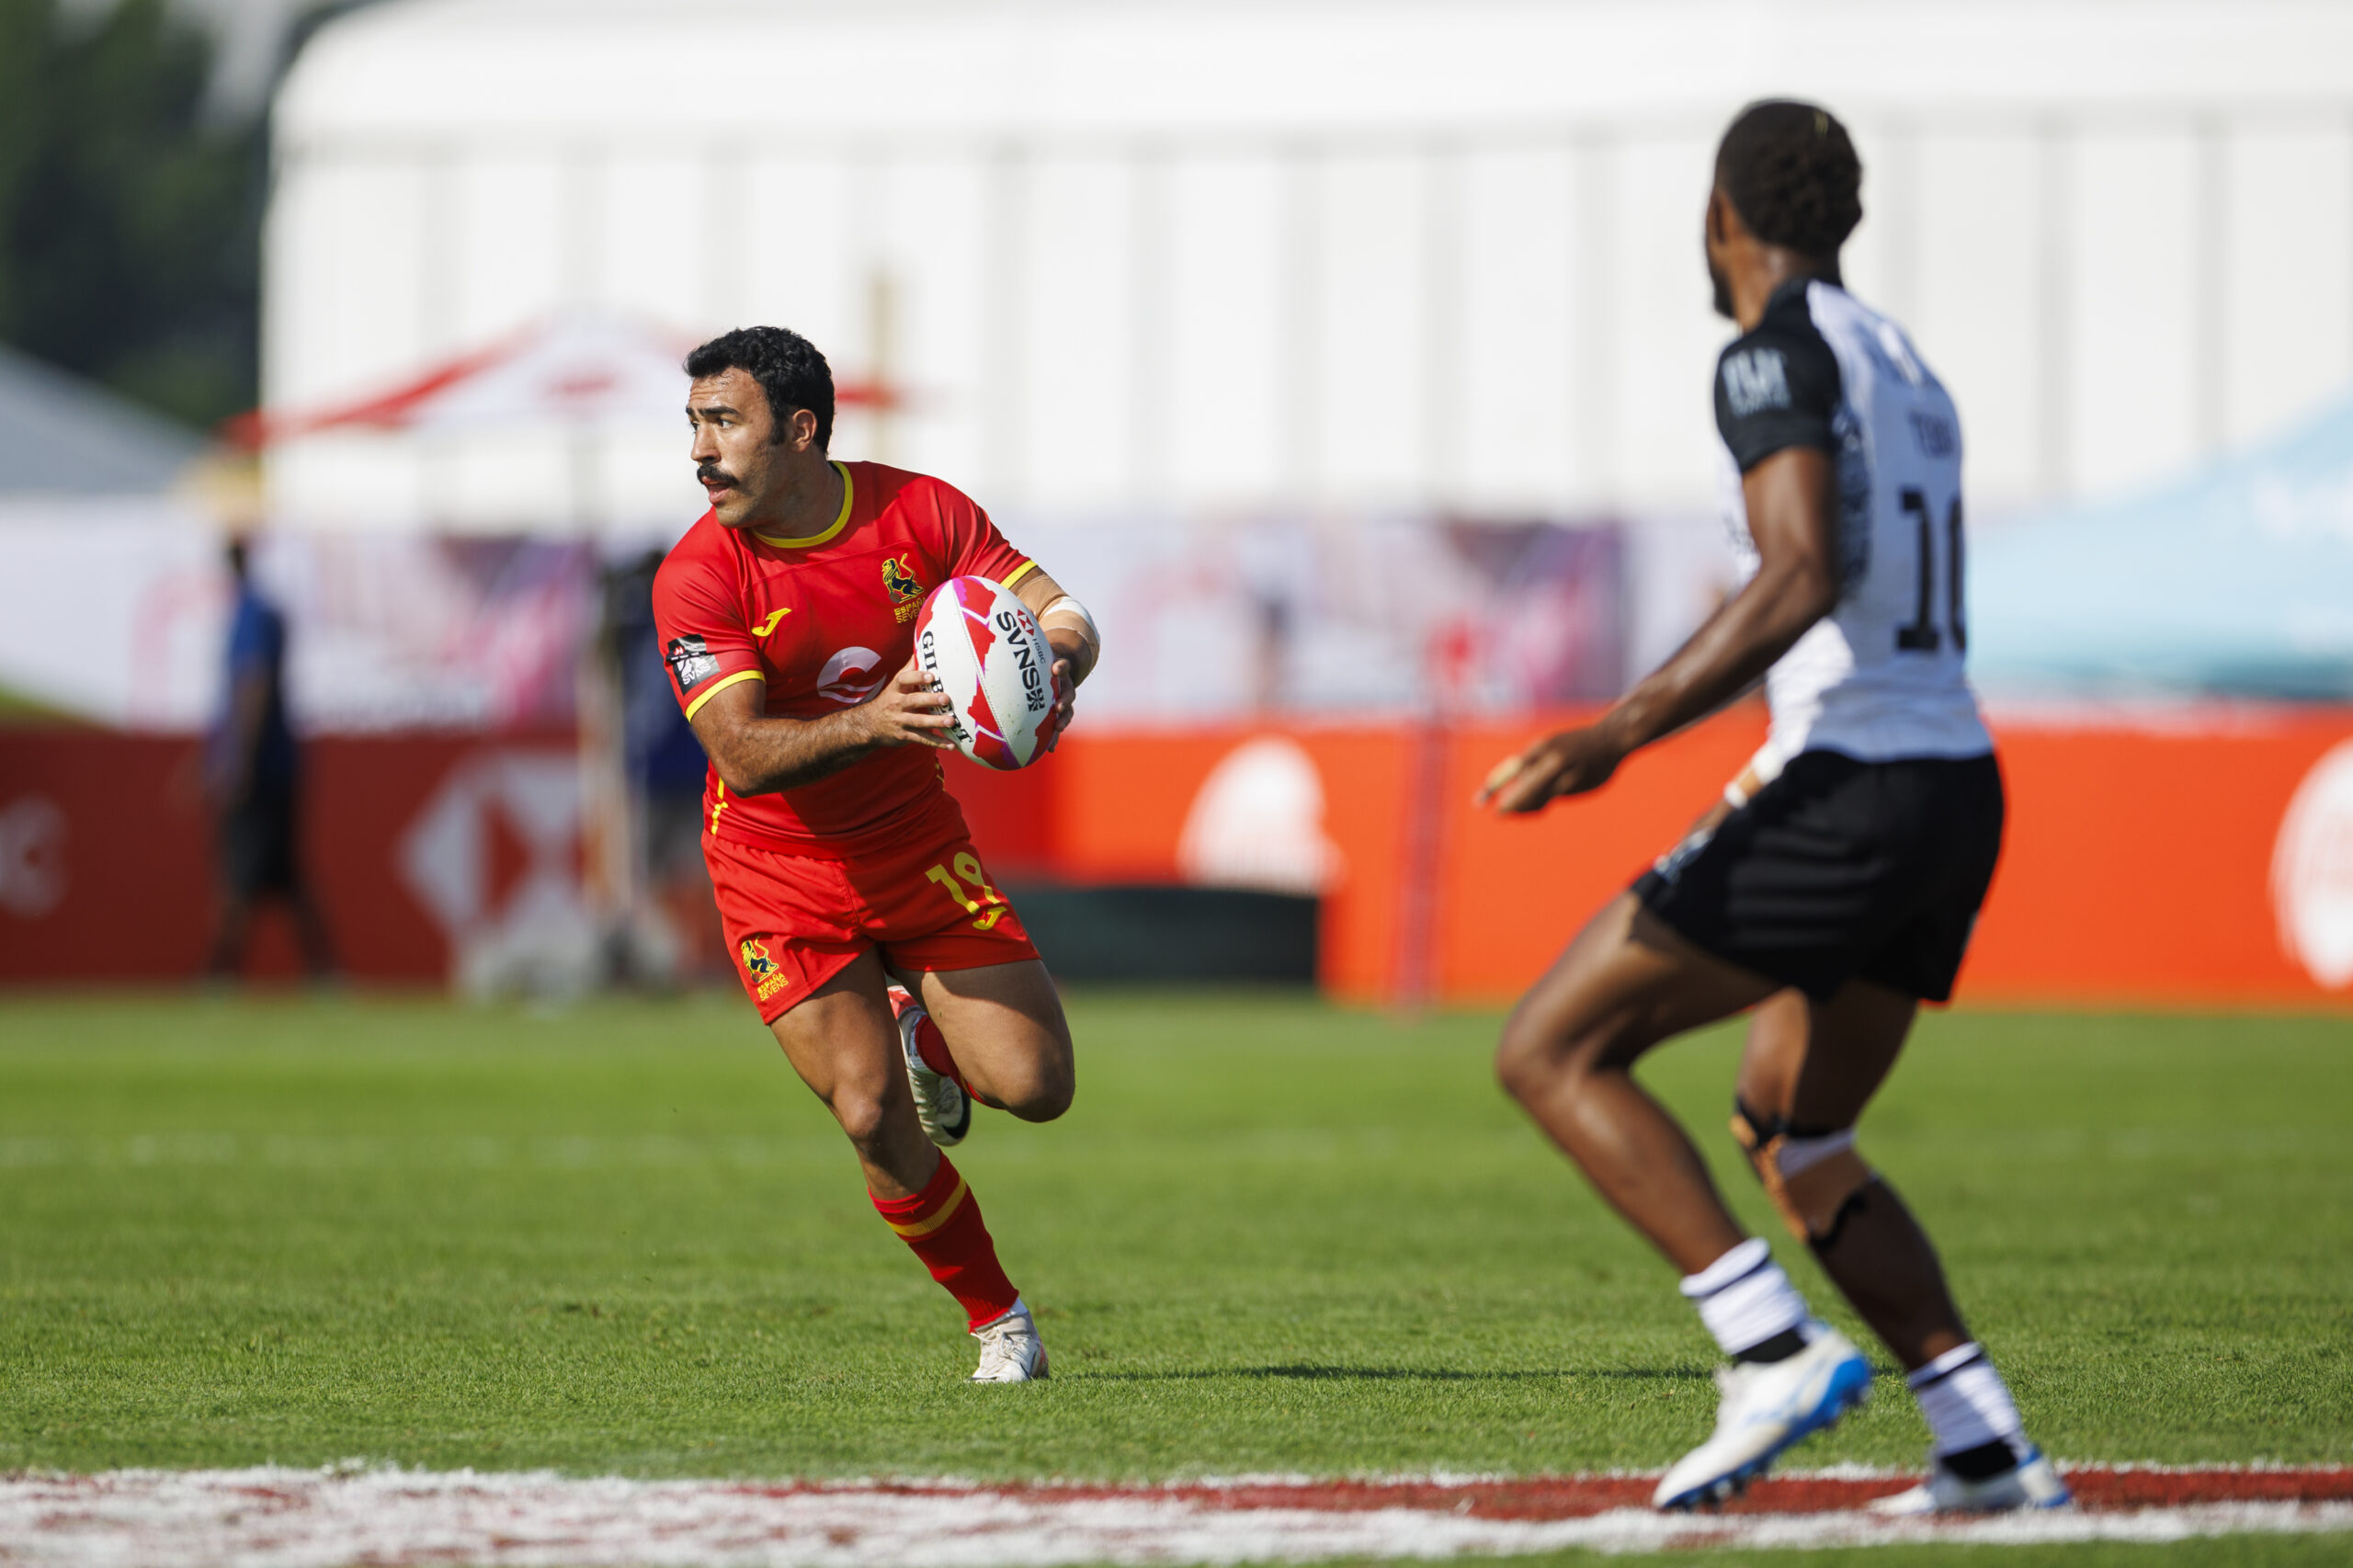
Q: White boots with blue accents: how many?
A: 2